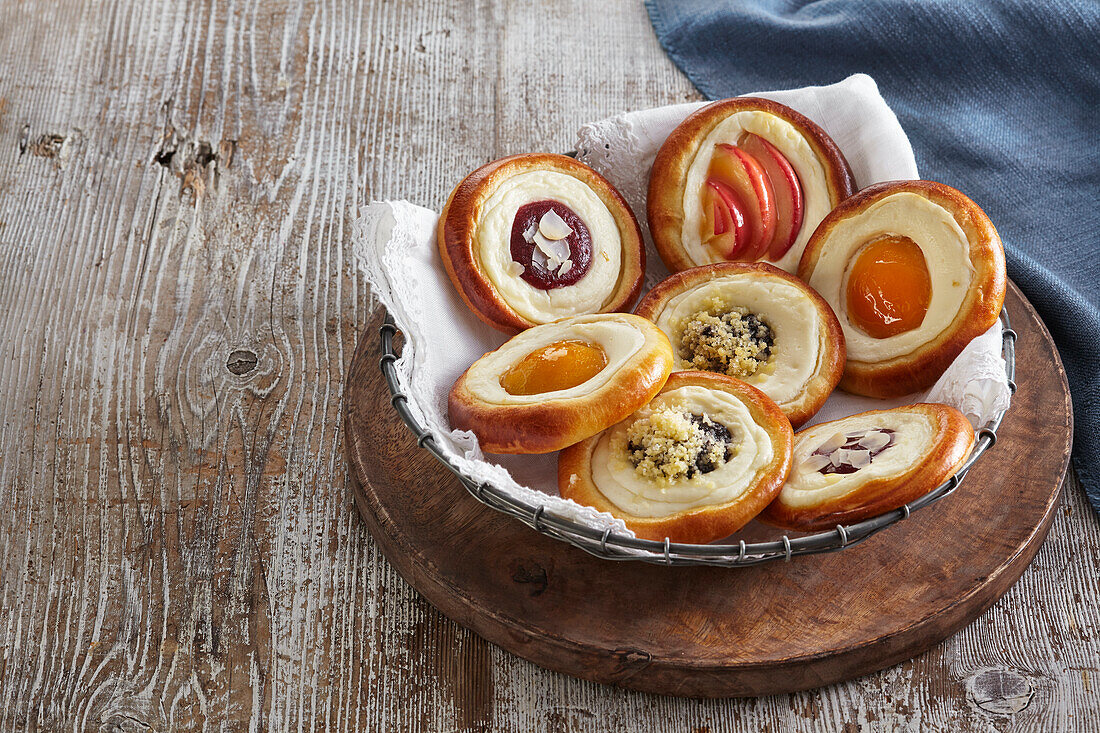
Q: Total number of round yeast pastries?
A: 7